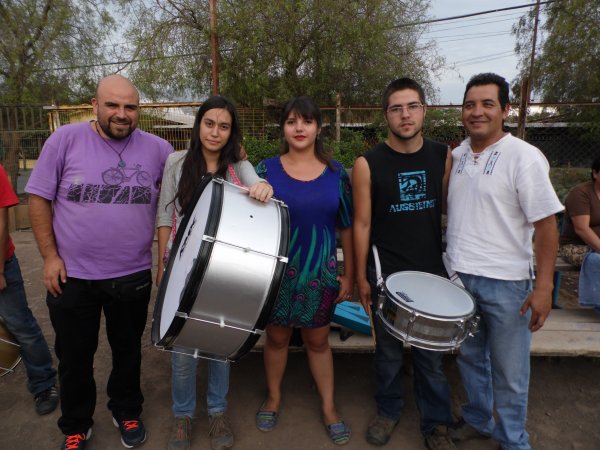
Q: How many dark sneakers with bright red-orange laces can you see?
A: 2